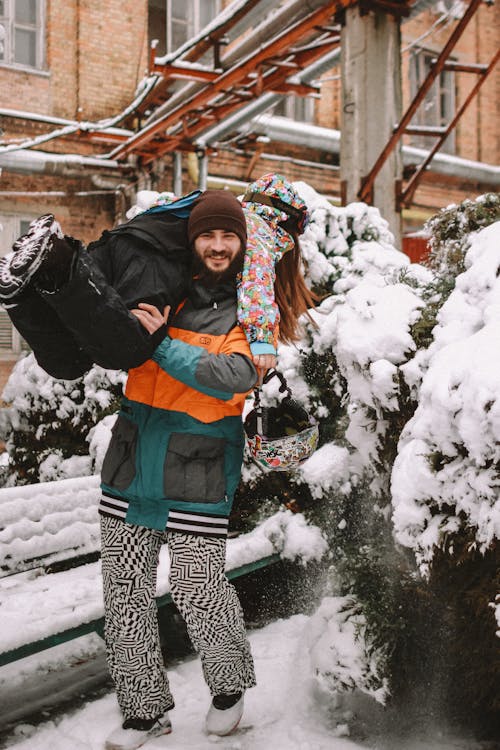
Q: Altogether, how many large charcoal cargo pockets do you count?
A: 2